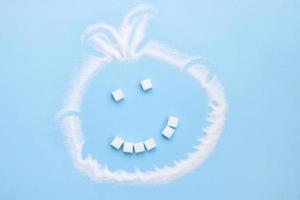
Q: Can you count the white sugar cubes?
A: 8